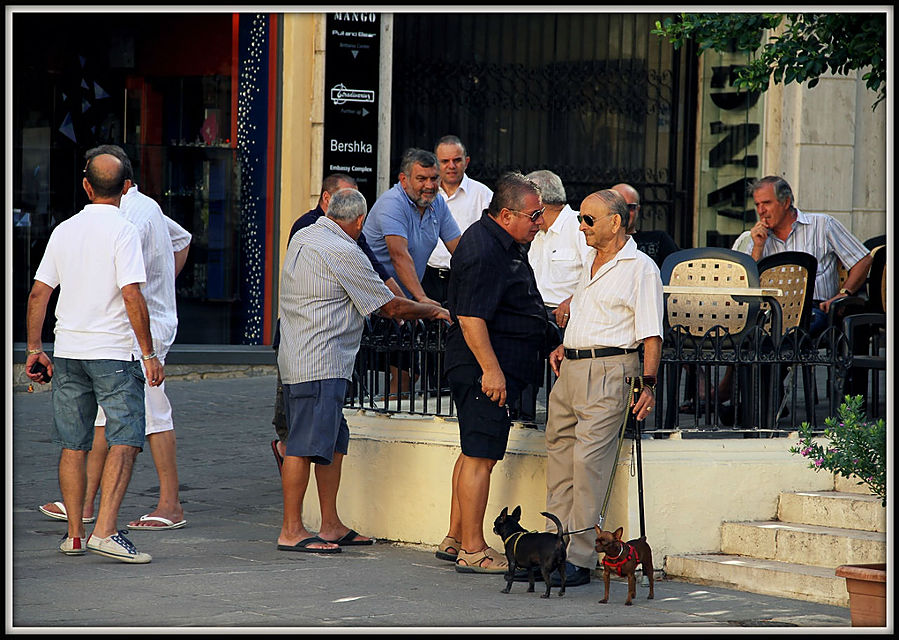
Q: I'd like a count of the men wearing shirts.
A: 11